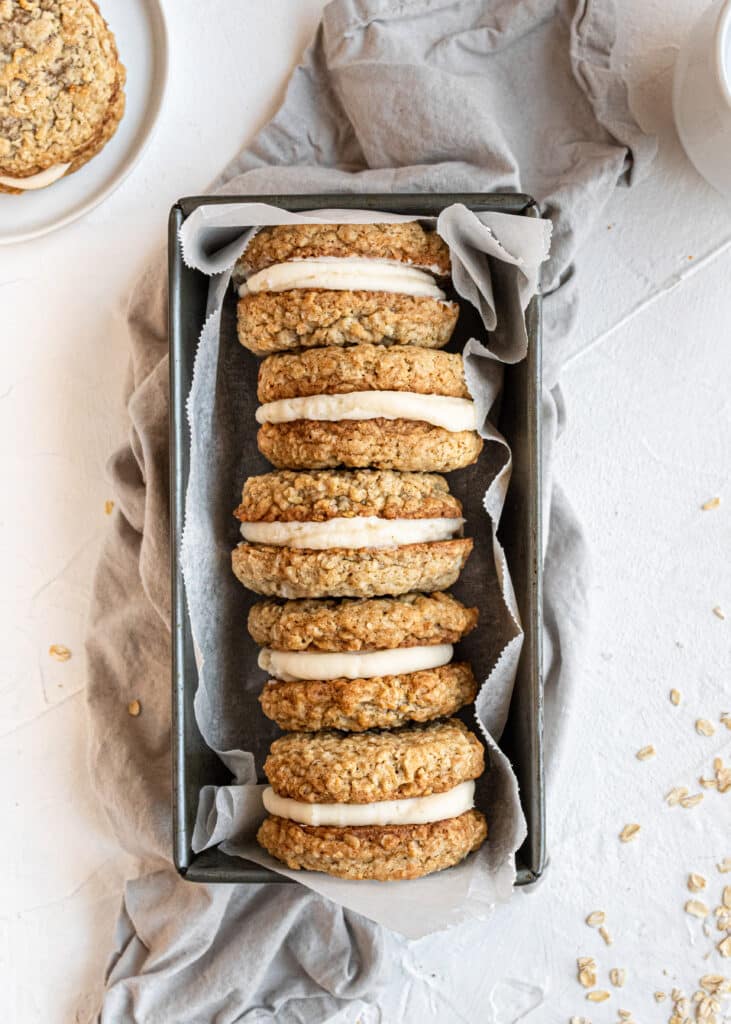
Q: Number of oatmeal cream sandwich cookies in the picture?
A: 6